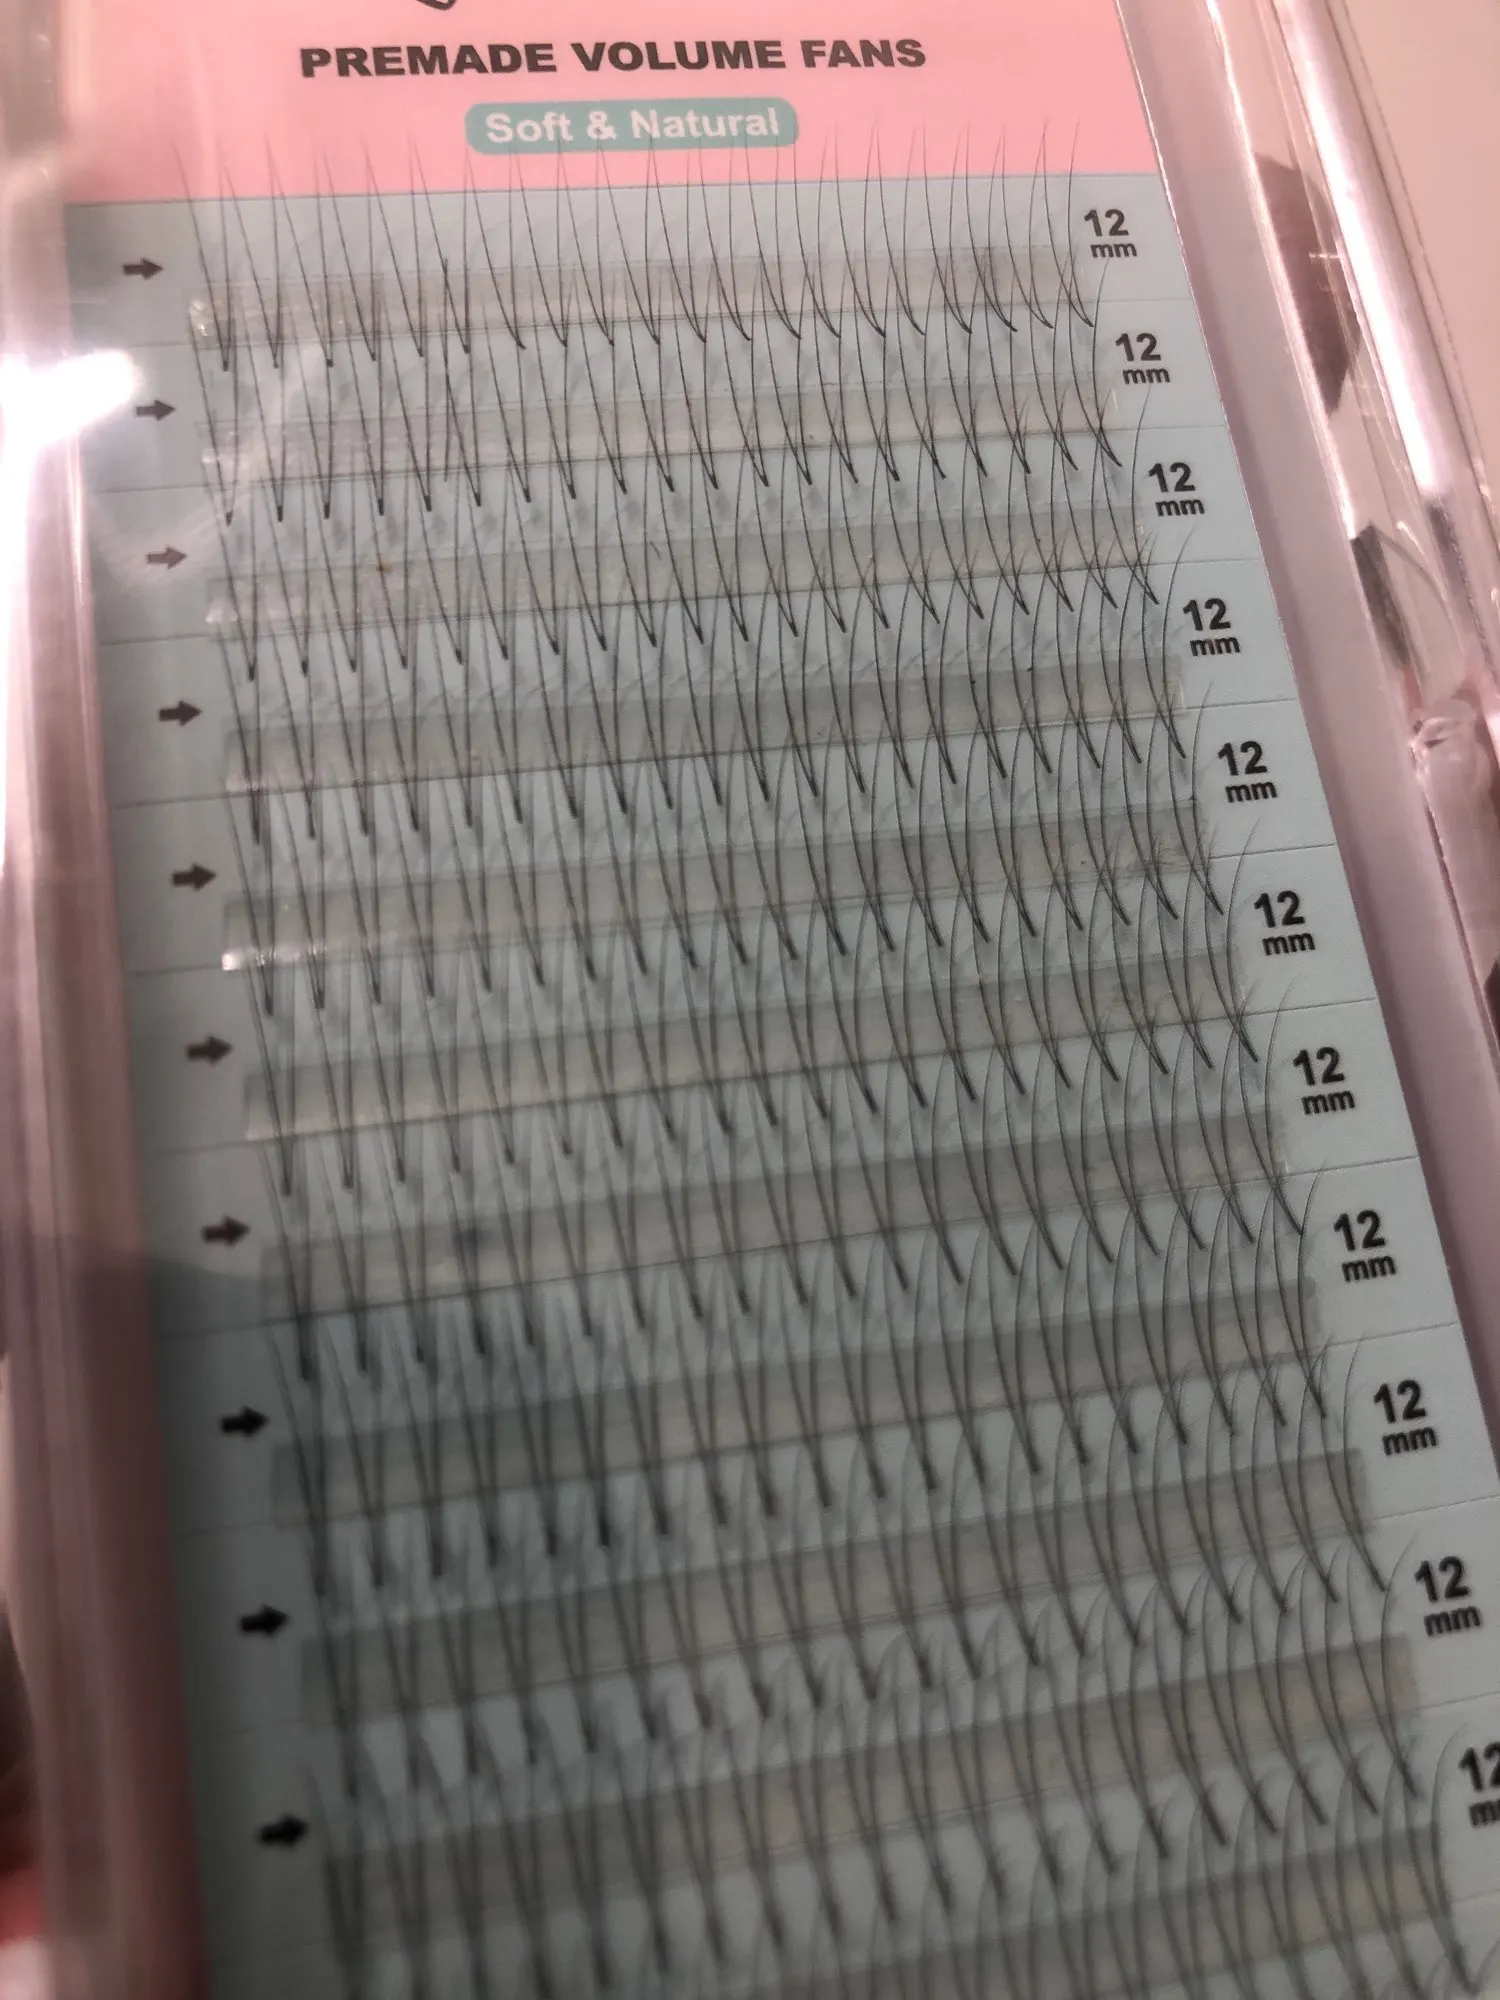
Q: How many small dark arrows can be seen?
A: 10